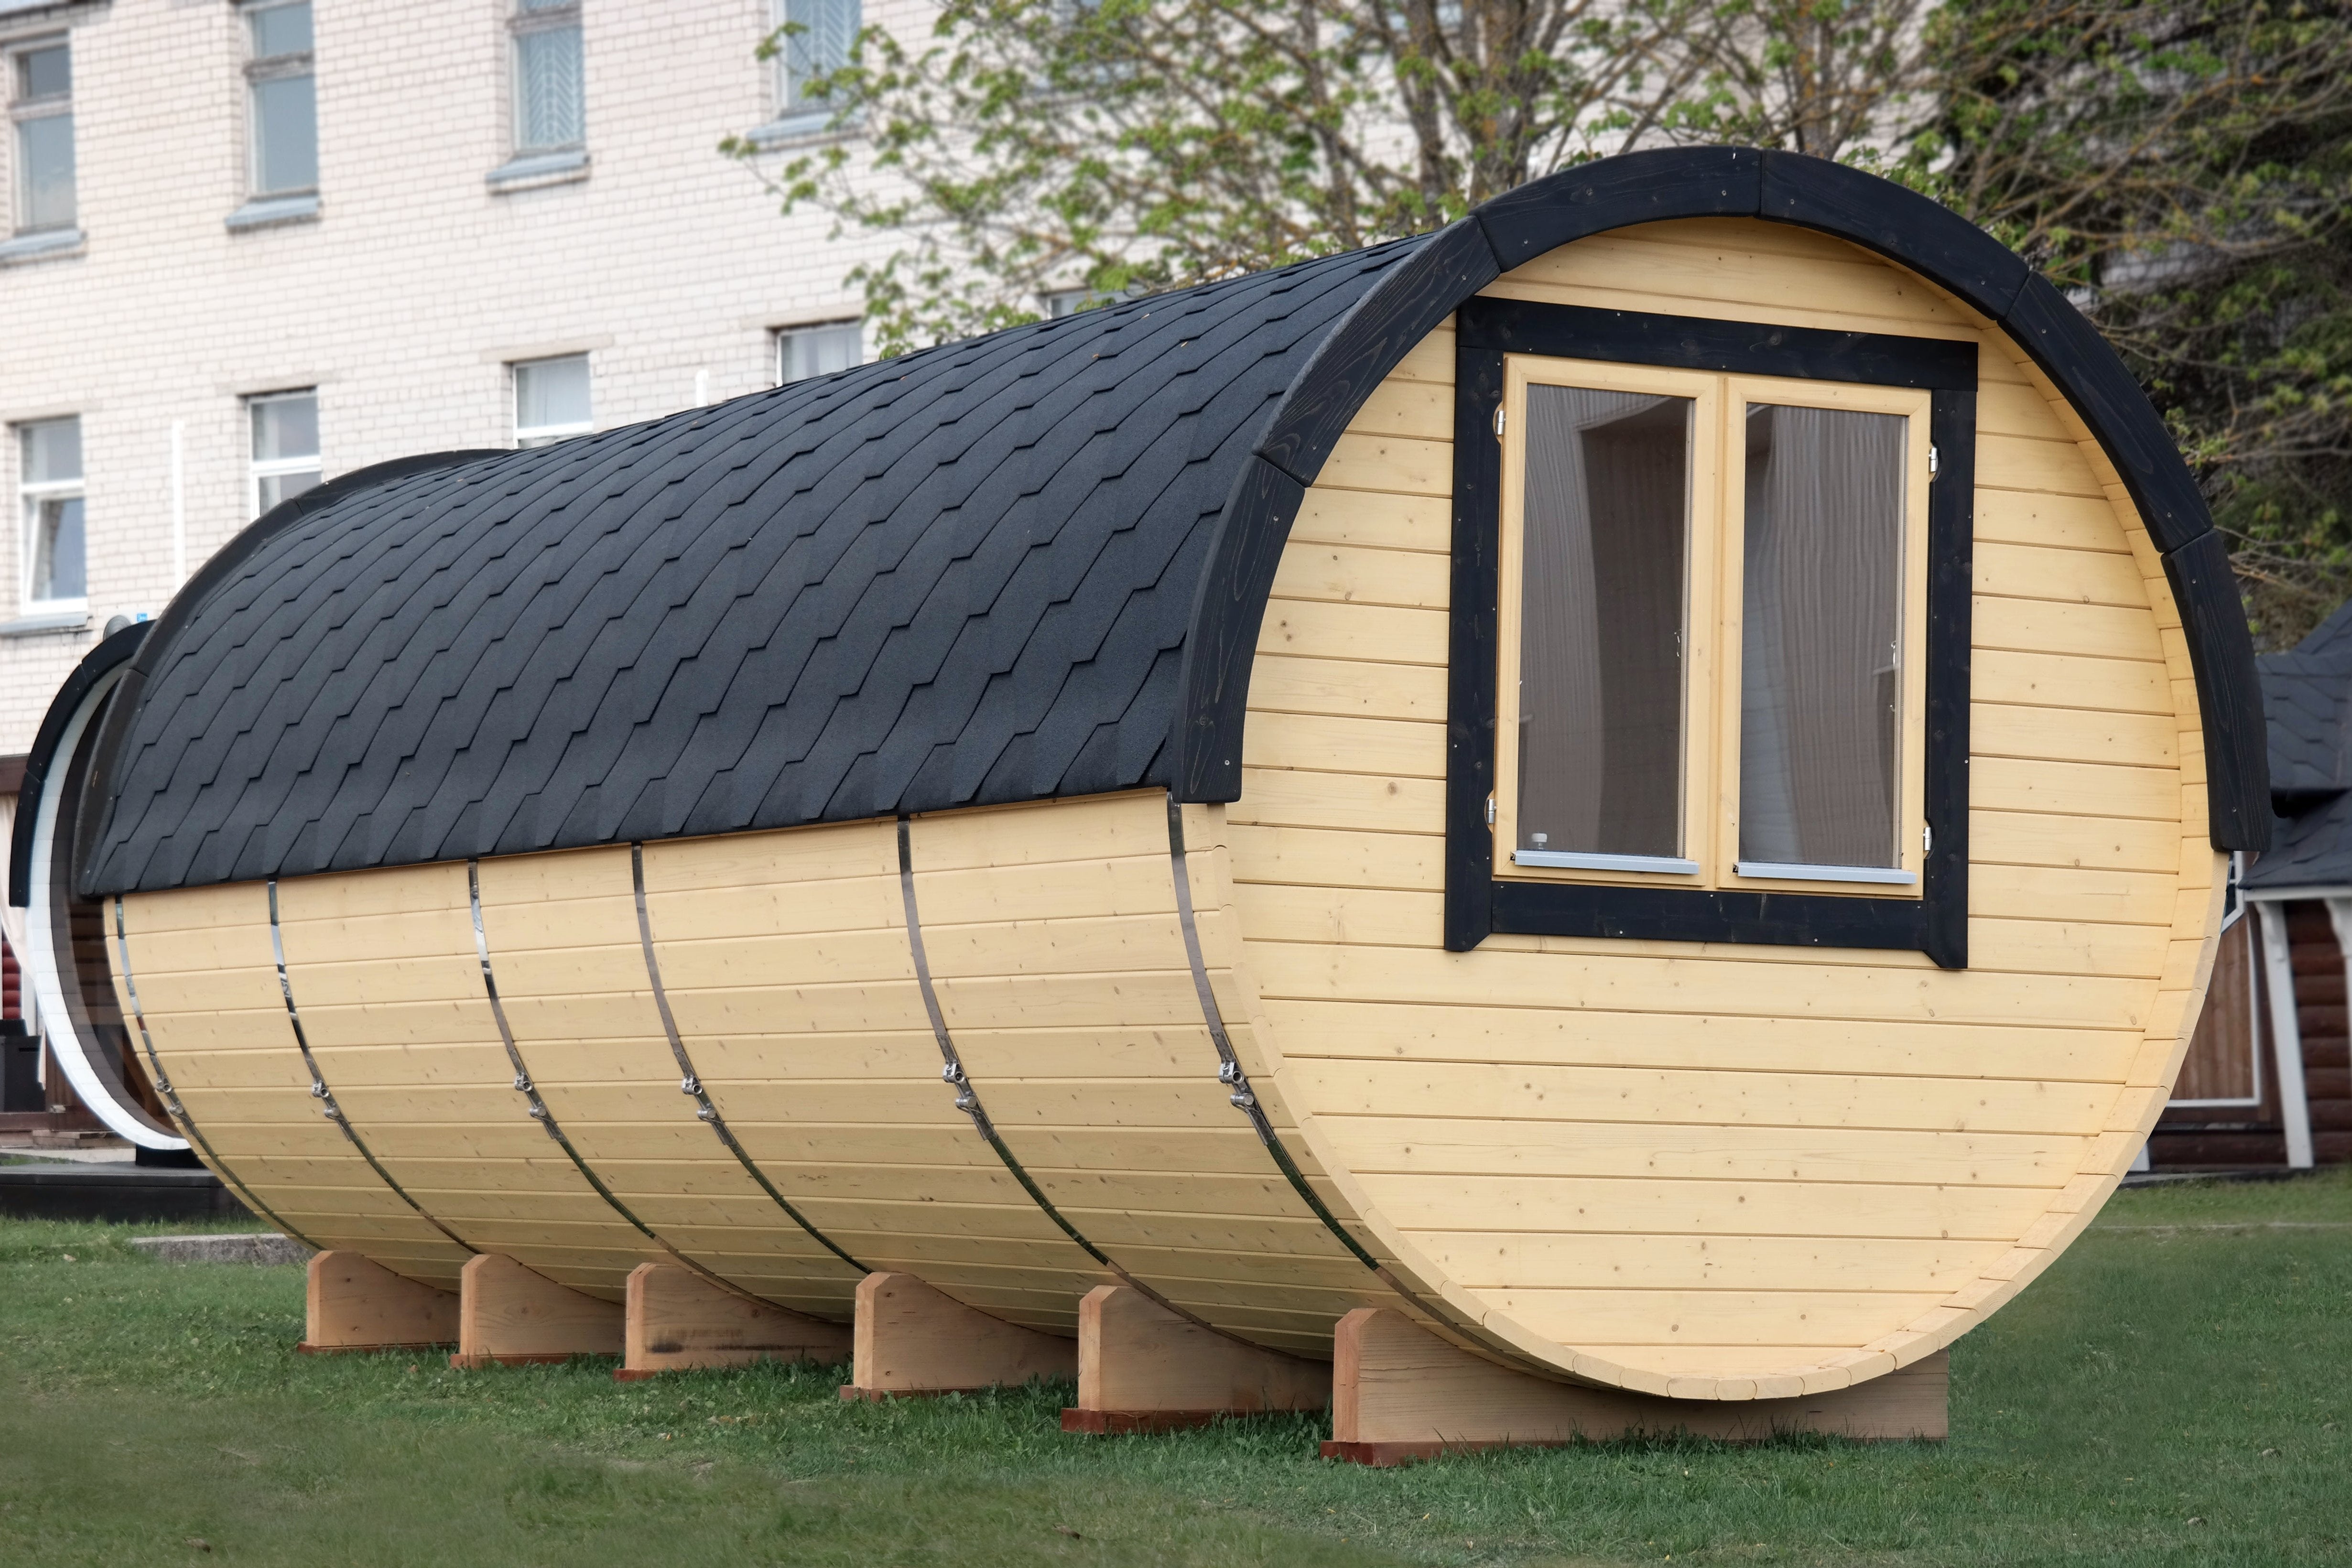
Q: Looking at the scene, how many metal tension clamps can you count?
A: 6